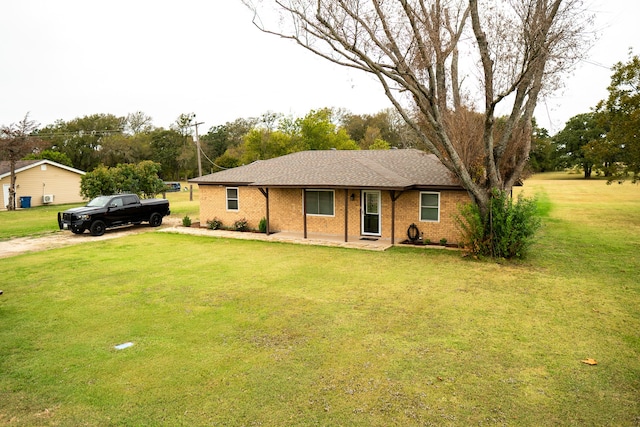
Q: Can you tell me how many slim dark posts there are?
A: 4